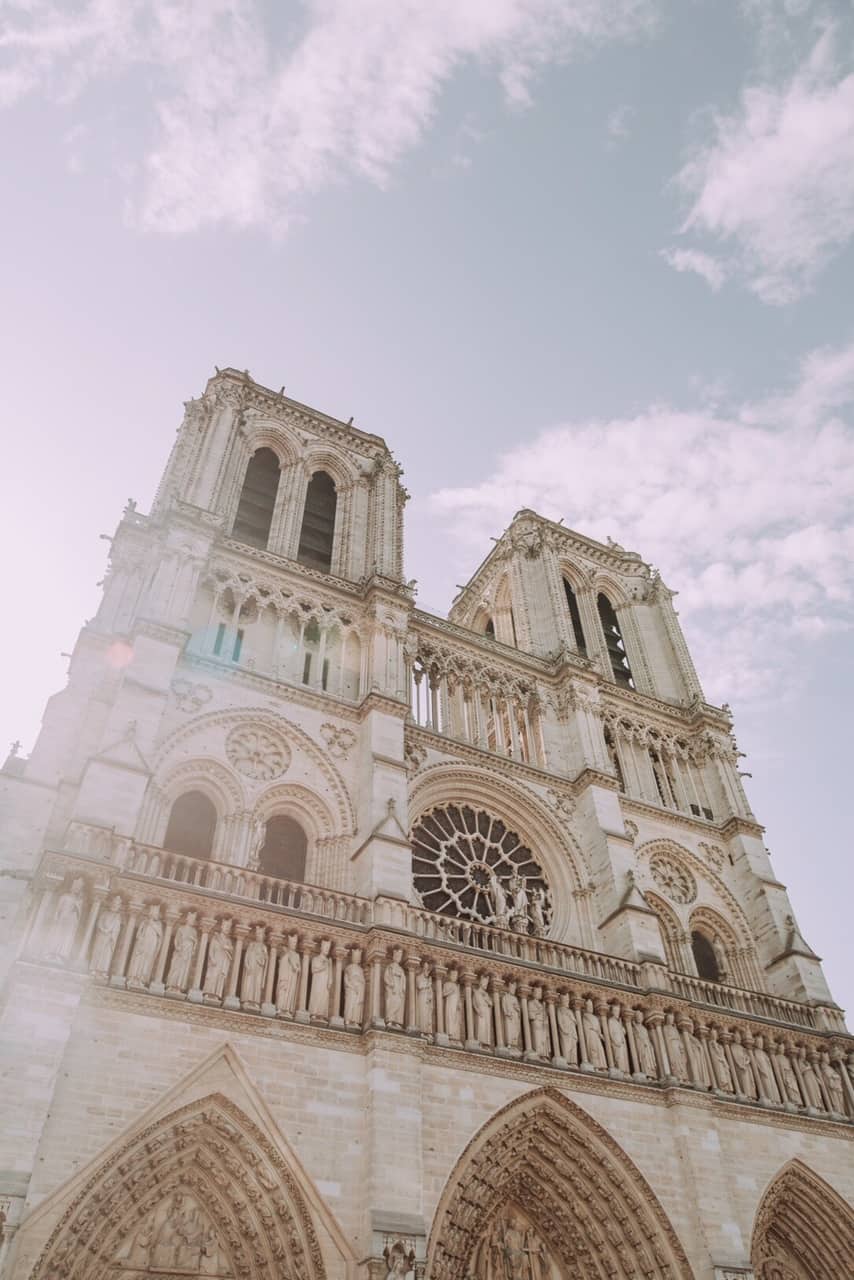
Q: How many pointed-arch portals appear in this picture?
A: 3